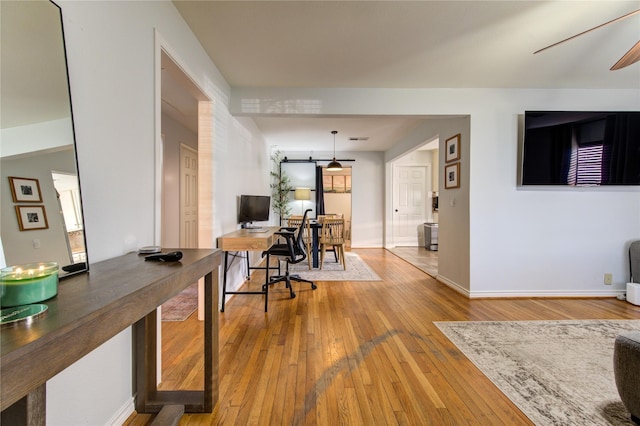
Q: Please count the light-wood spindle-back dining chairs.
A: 4